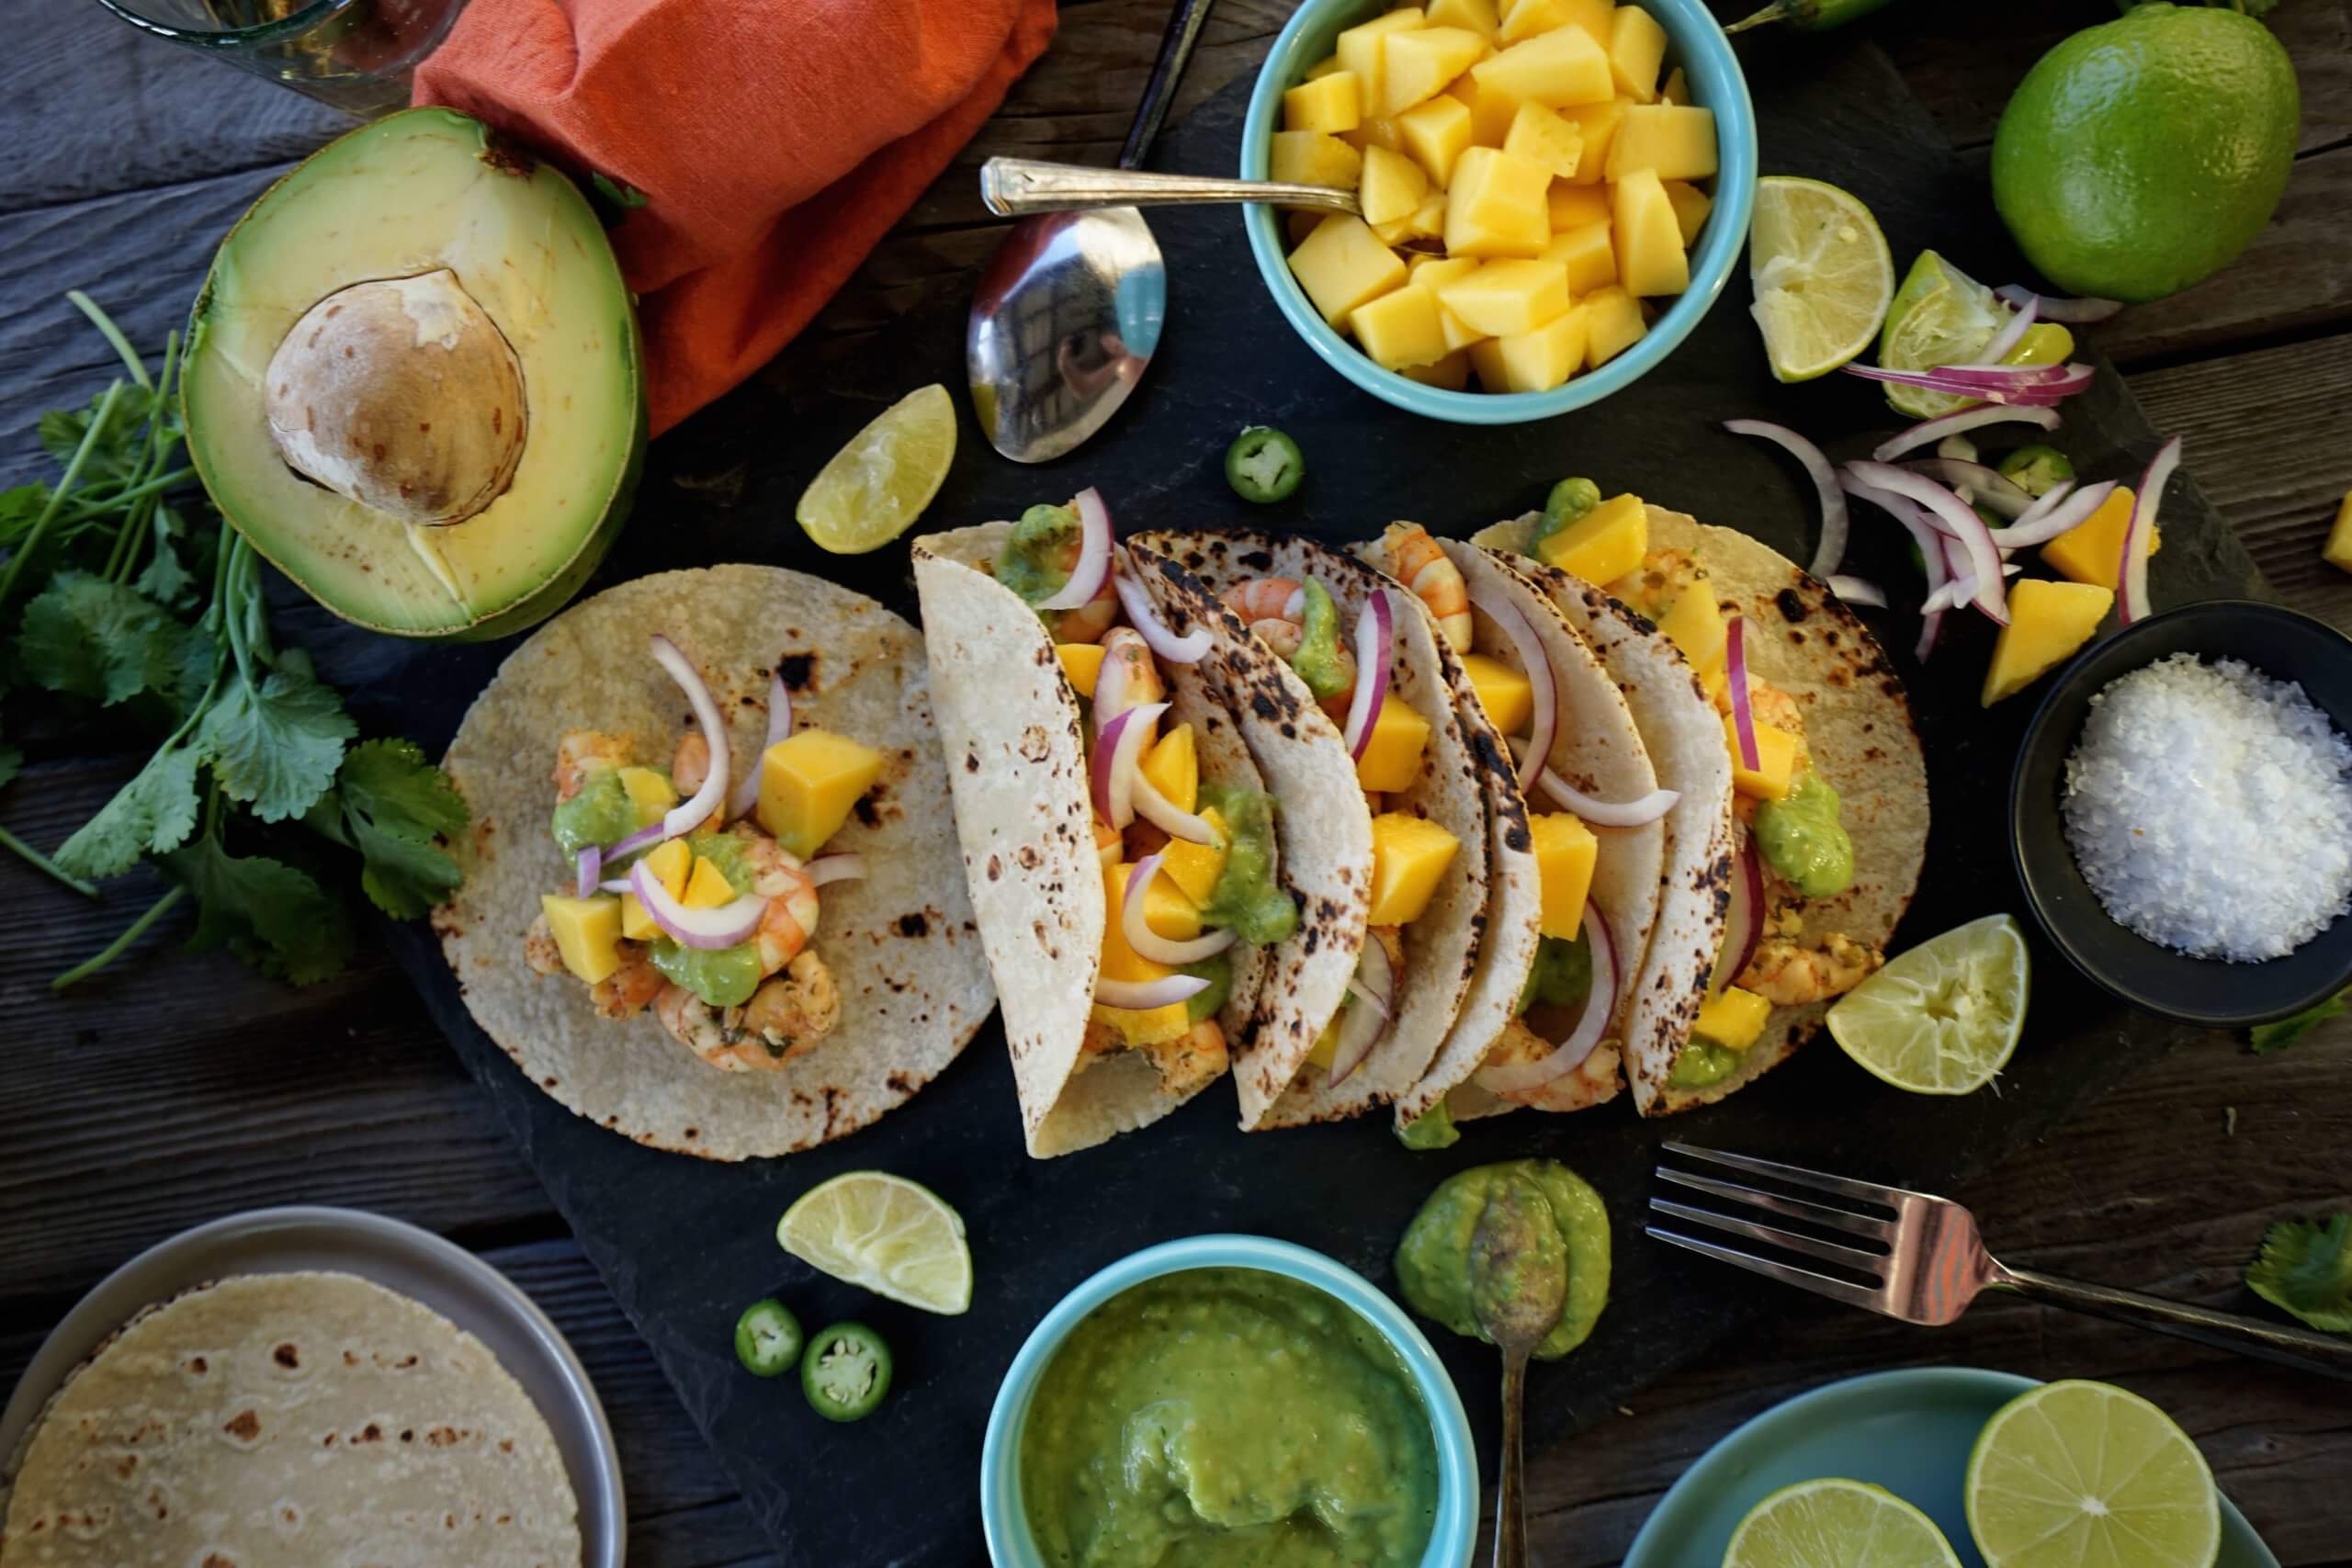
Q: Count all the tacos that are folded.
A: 4